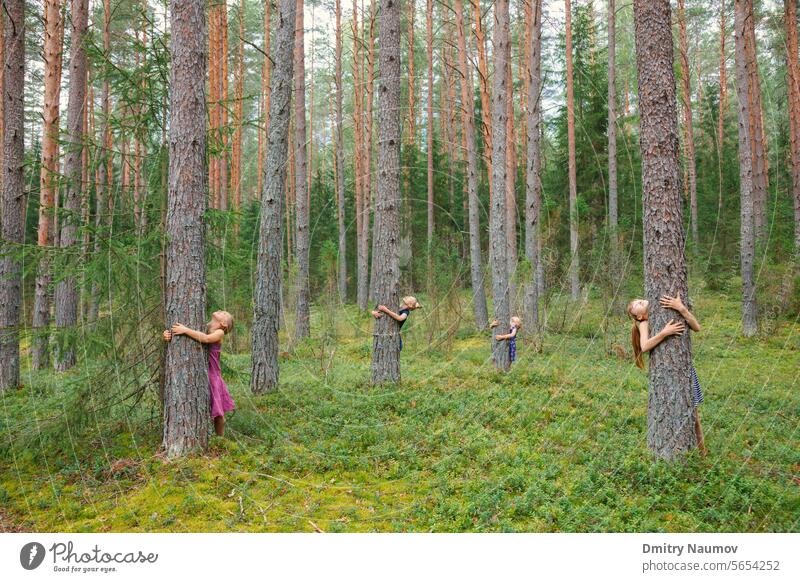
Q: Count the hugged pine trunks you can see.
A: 4